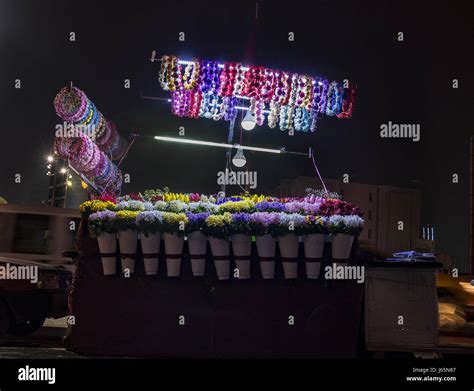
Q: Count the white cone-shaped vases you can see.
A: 11